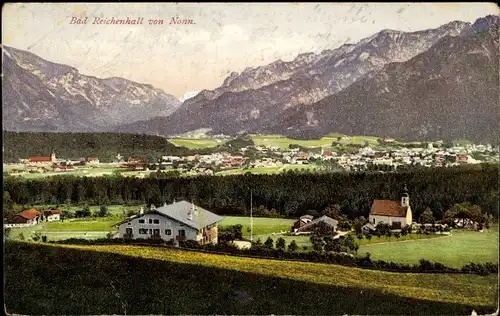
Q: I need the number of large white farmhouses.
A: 1